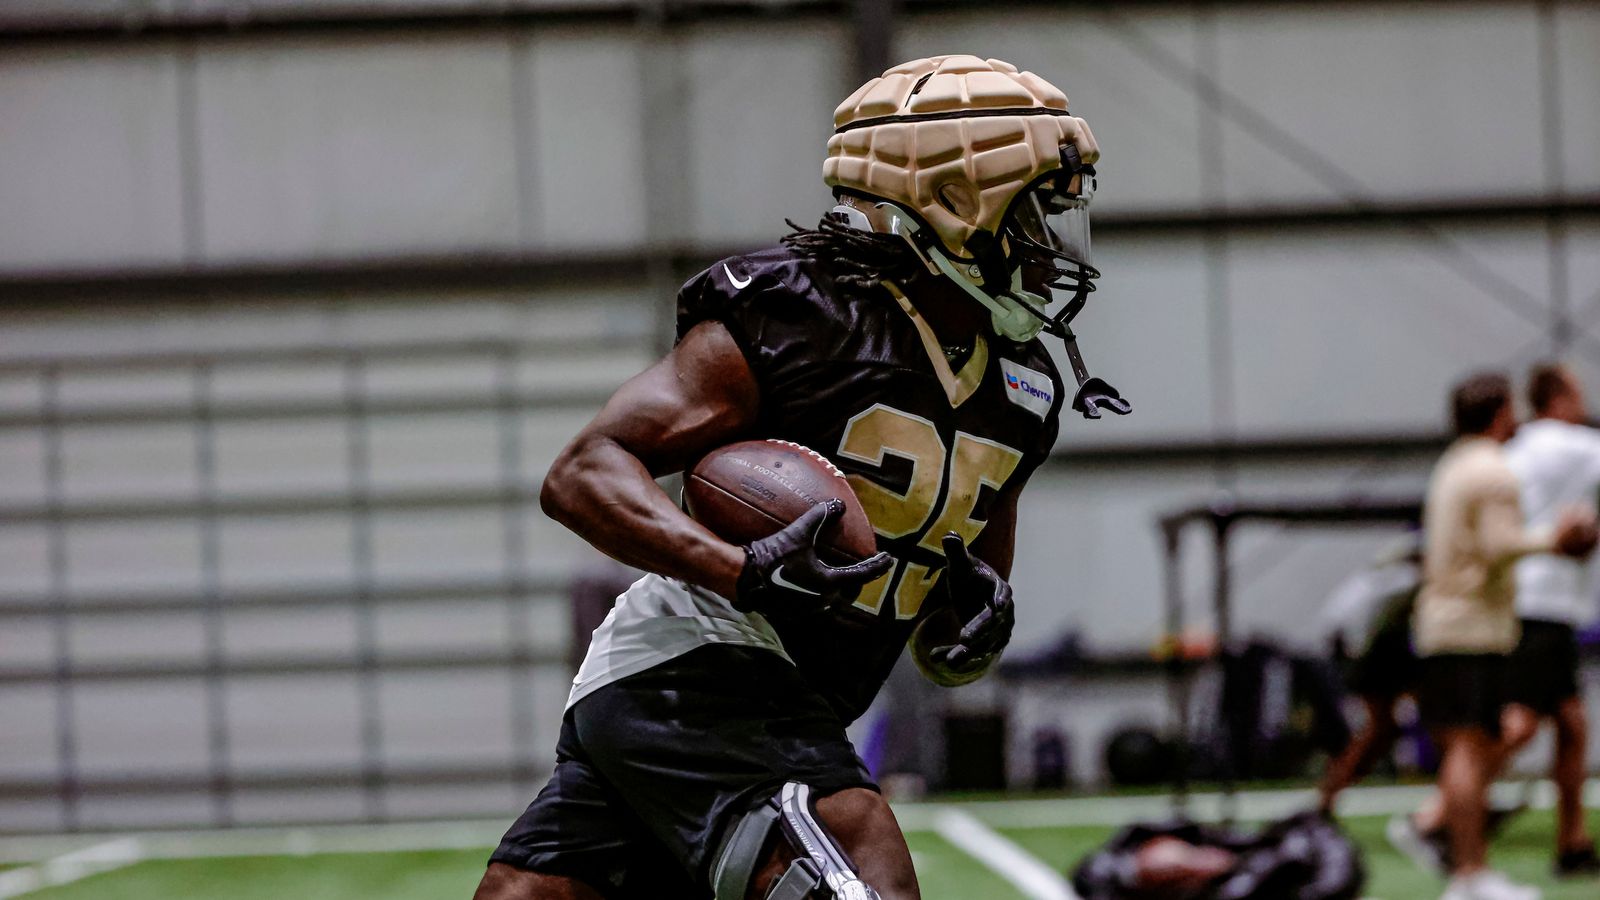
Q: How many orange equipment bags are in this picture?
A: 0